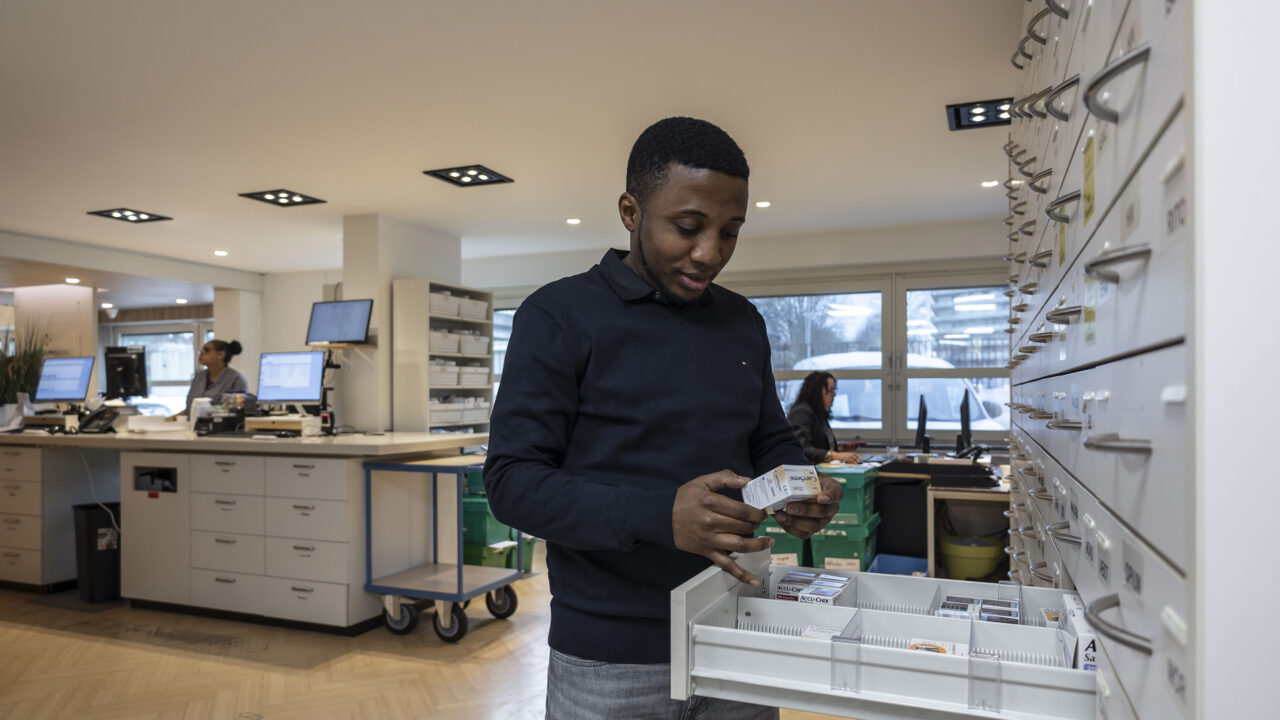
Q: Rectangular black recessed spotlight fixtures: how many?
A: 4